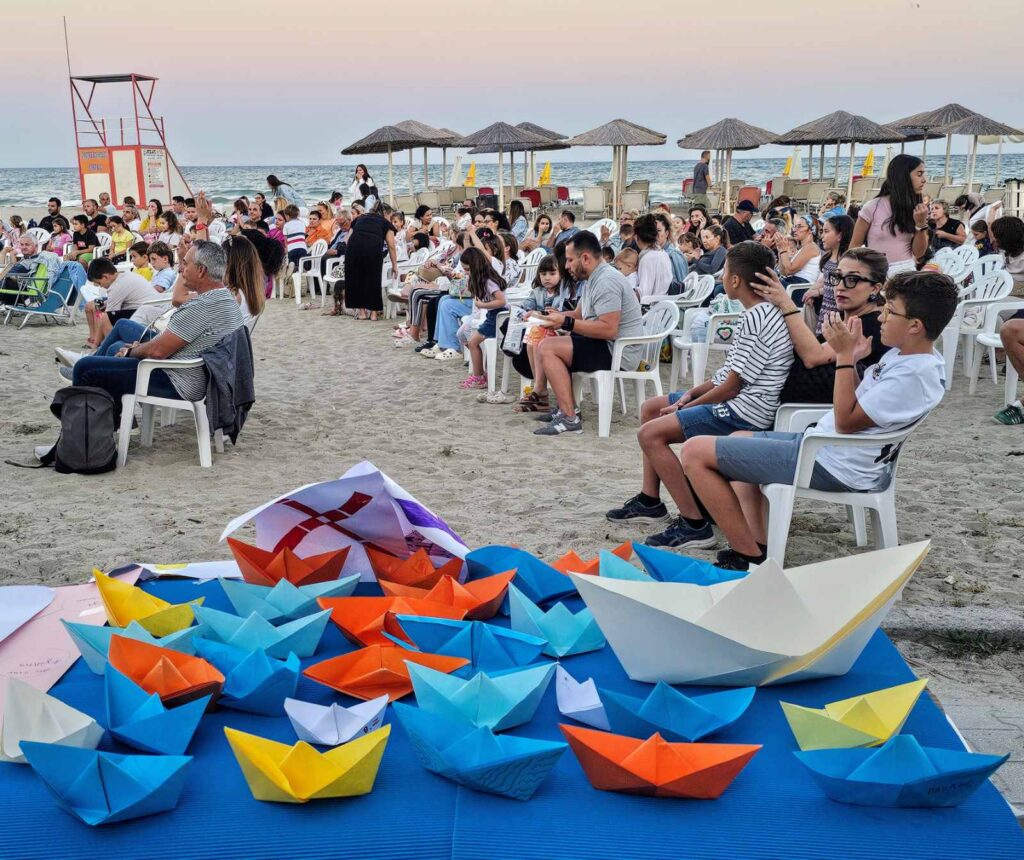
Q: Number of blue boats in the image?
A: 15